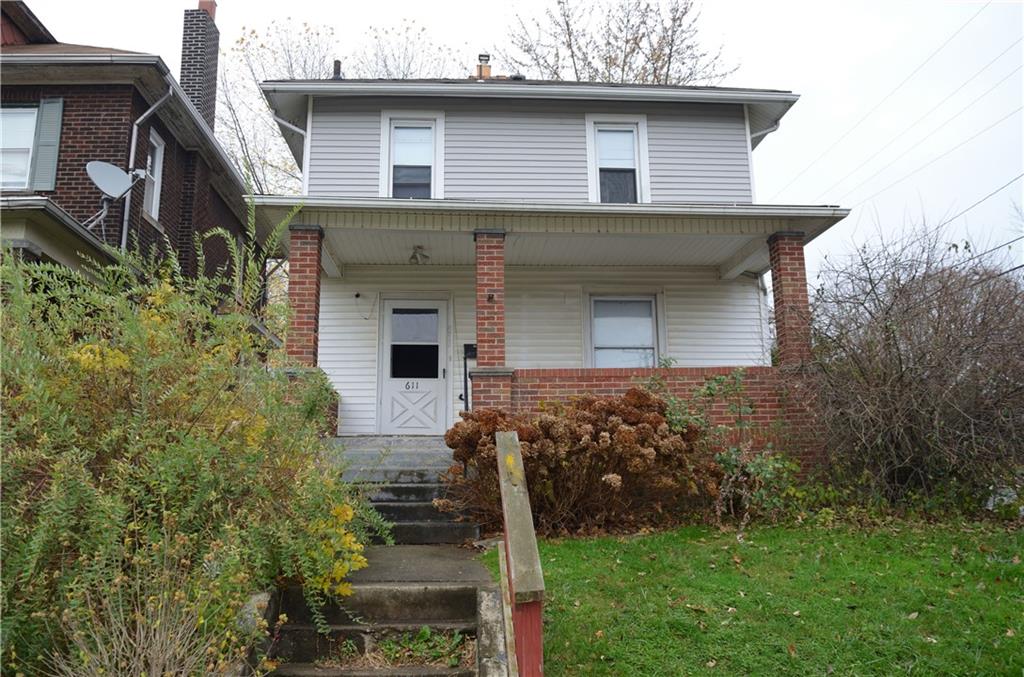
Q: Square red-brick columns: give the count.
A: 3